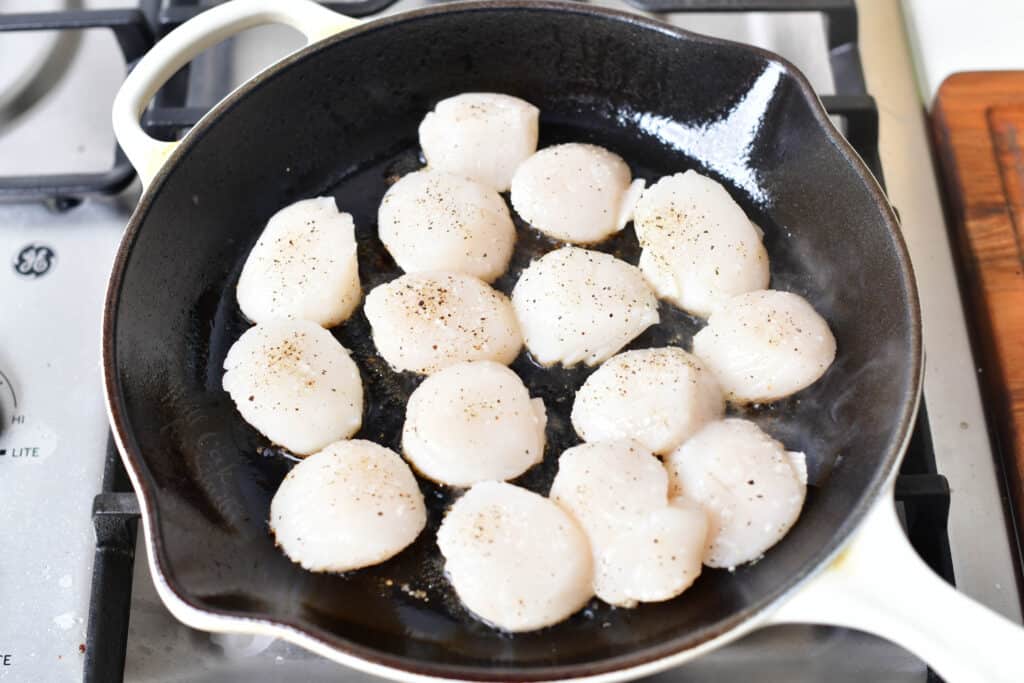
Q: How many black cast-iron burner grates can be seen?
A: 2